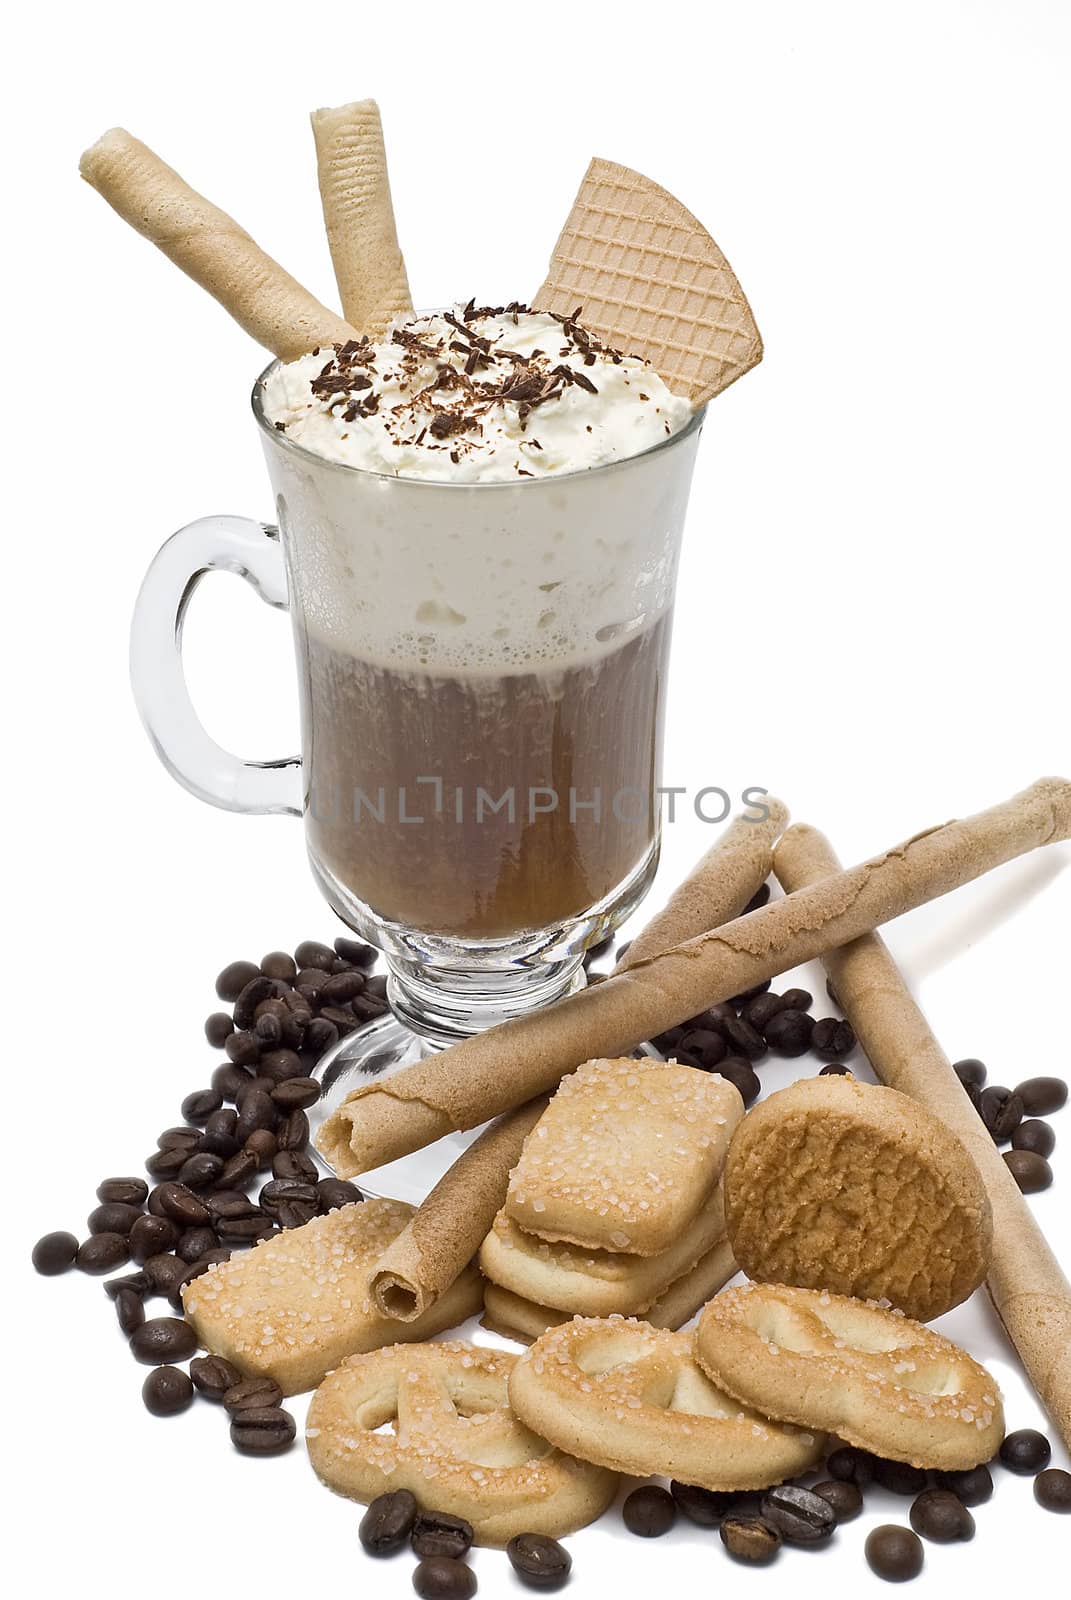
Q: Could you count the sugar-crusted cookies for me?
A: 7